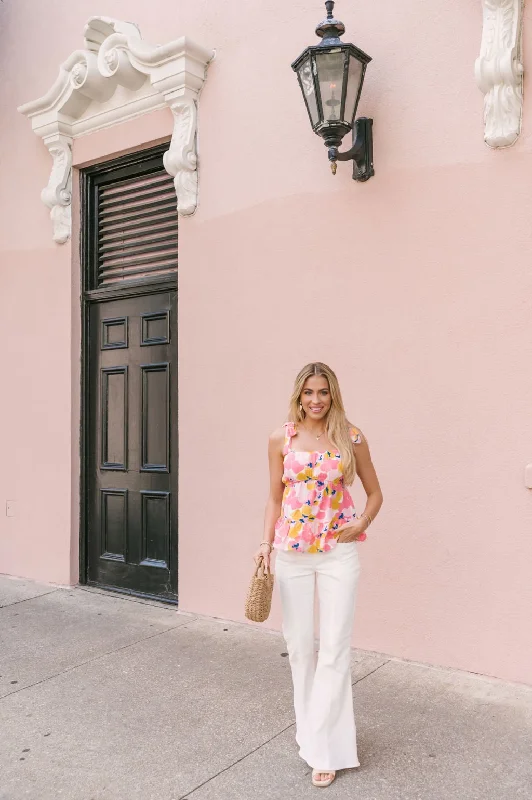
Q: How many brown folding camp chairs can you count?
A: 0